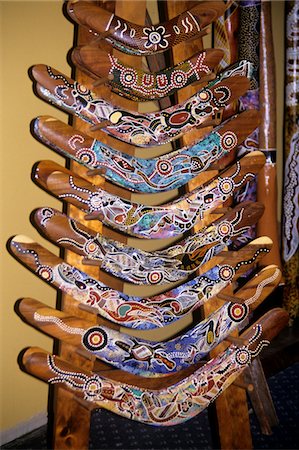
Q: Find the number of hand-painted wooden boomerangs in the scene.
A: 9